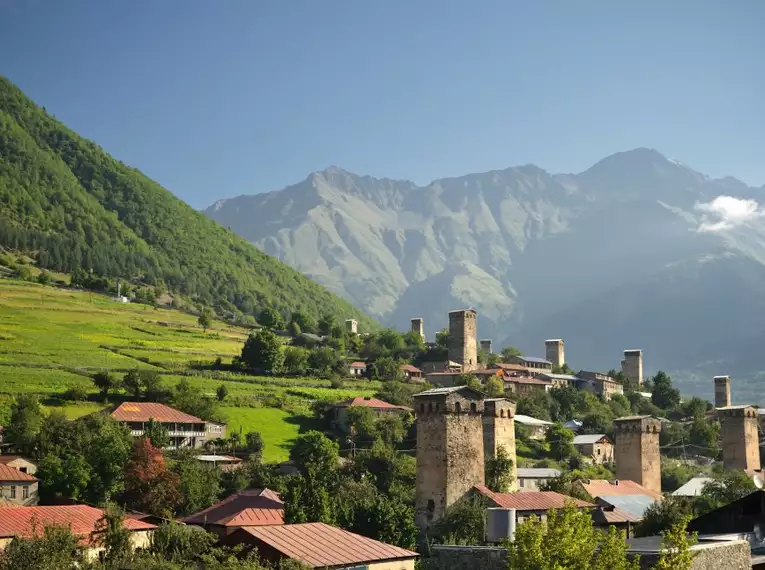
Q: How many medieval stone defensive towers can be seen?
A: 11